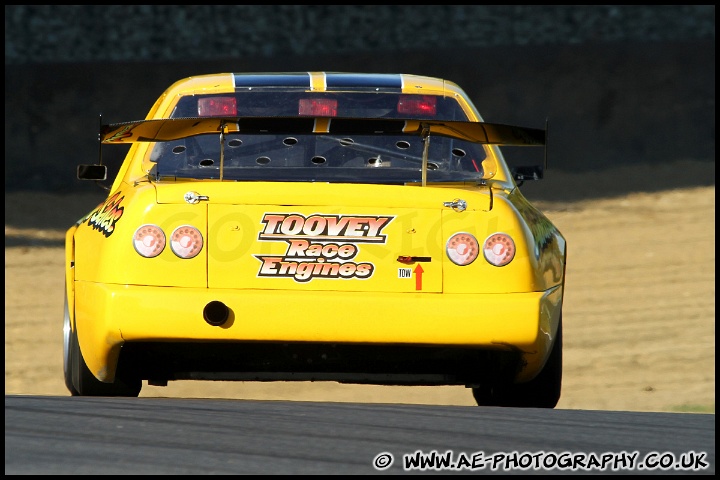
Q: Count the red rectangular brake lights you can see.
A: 3